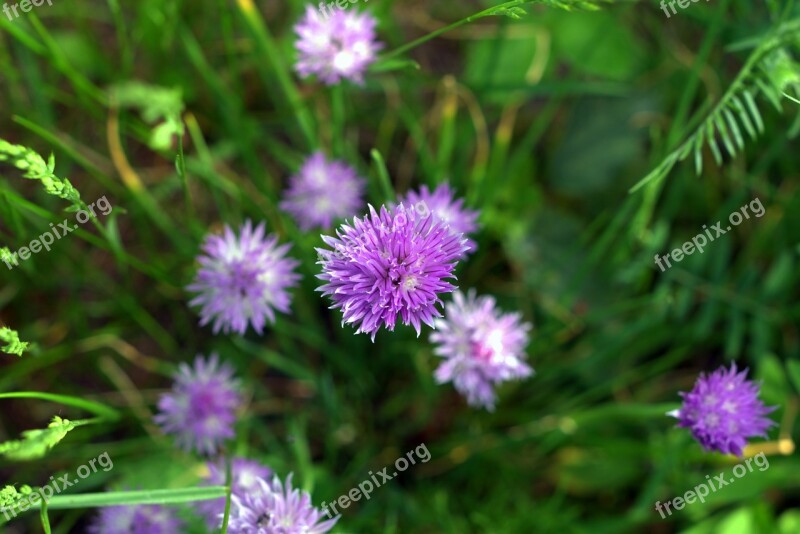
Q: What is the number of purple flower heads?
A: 11